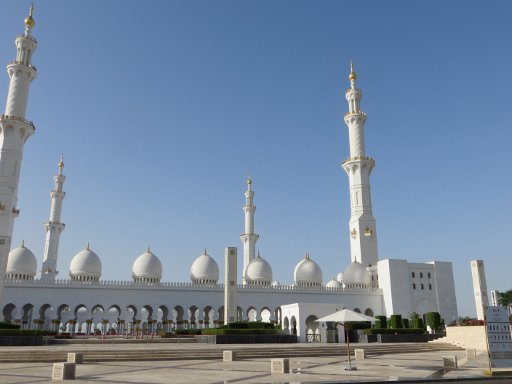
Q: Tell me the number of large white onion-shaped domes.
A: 7